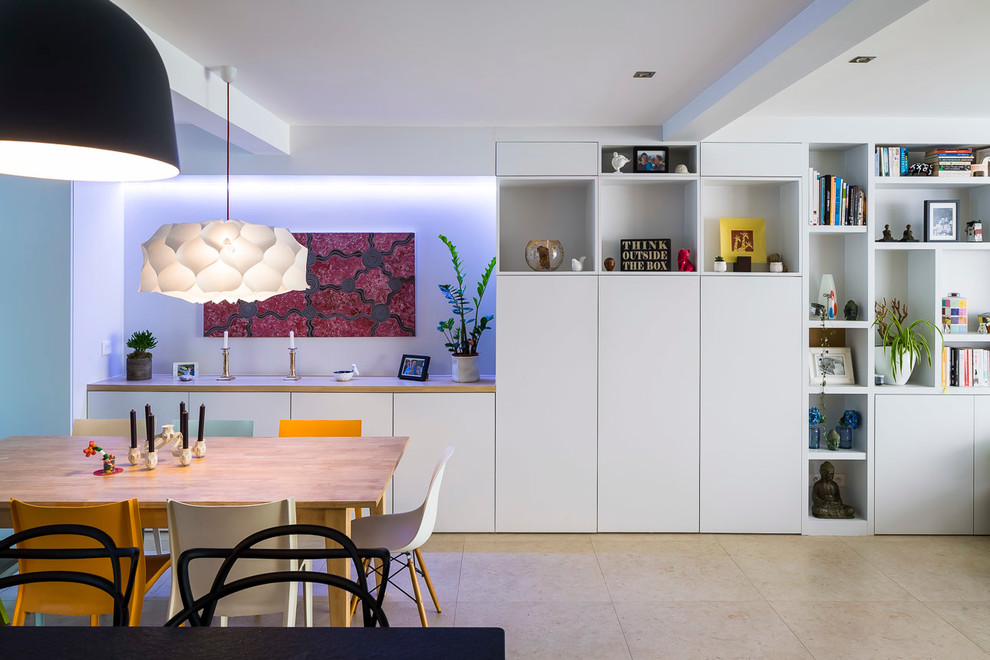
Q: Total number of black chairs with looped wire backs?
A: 2